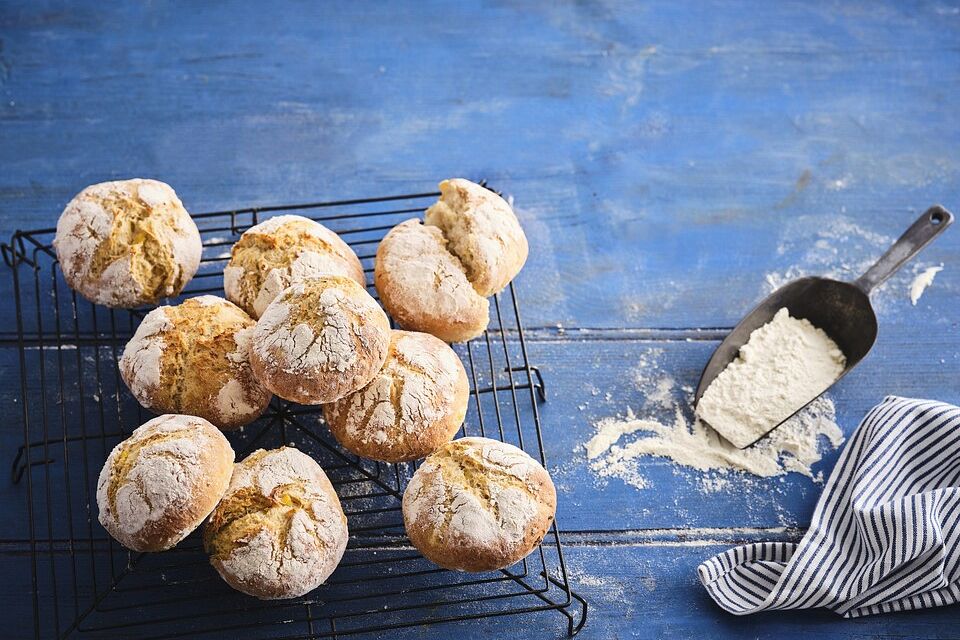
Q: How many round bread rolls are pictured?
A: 9